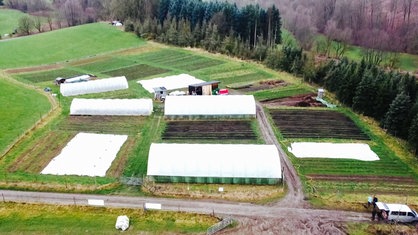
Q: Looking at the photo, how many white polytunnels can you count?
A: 4